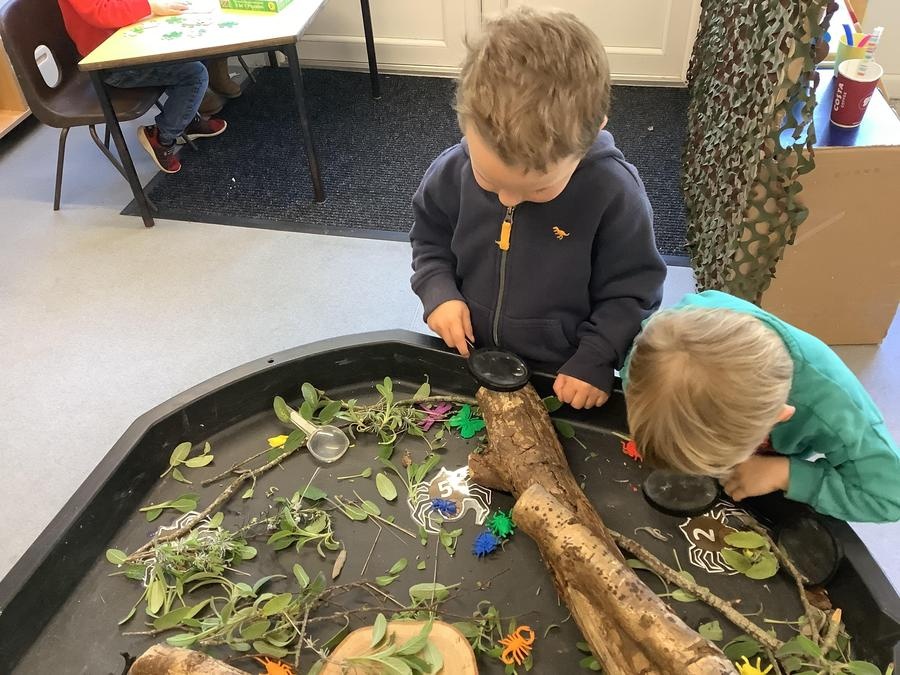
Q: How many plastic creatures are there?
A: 10